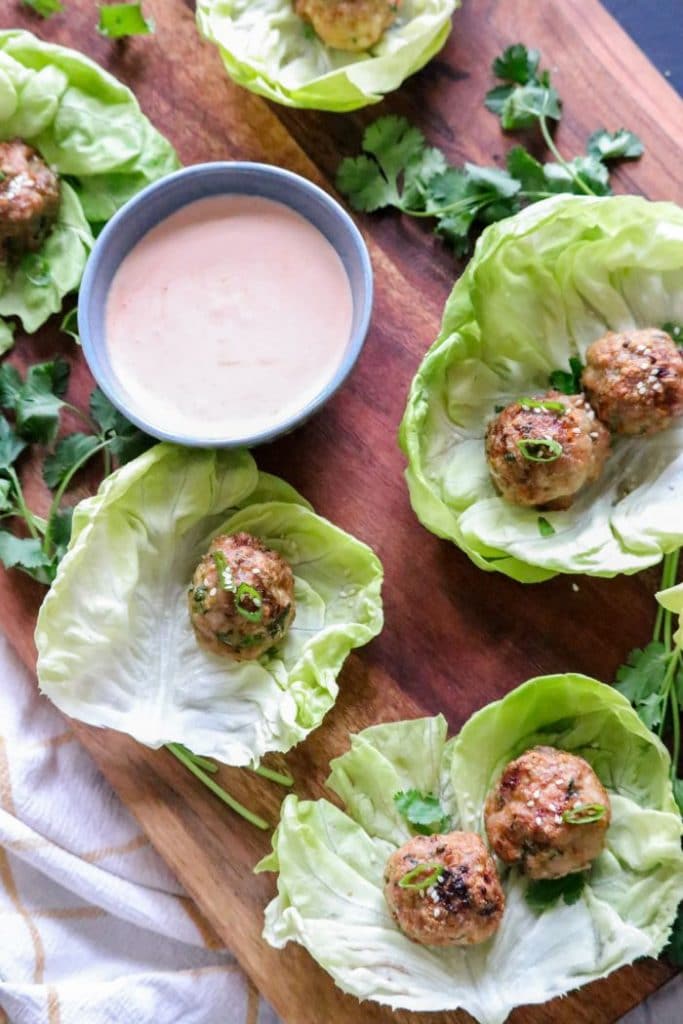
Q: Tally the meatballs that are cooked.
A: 7